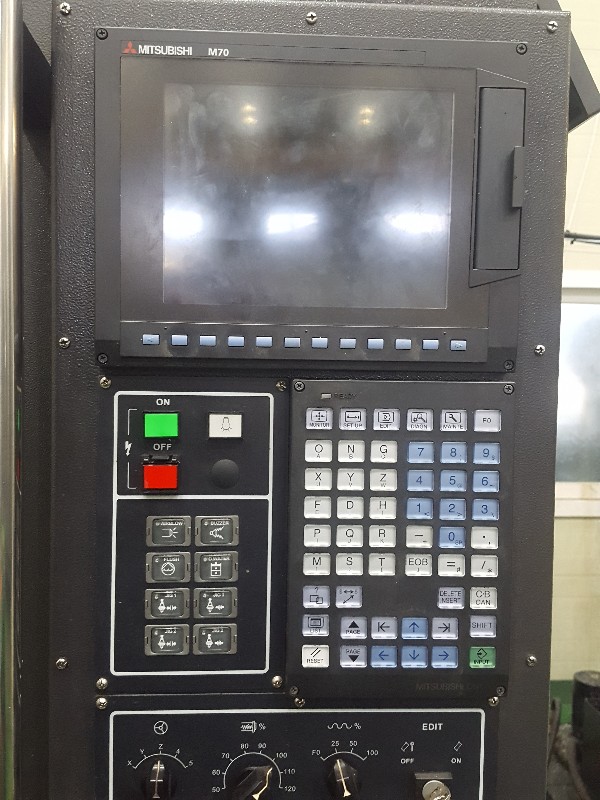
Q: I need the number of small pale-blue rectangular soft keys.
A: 12